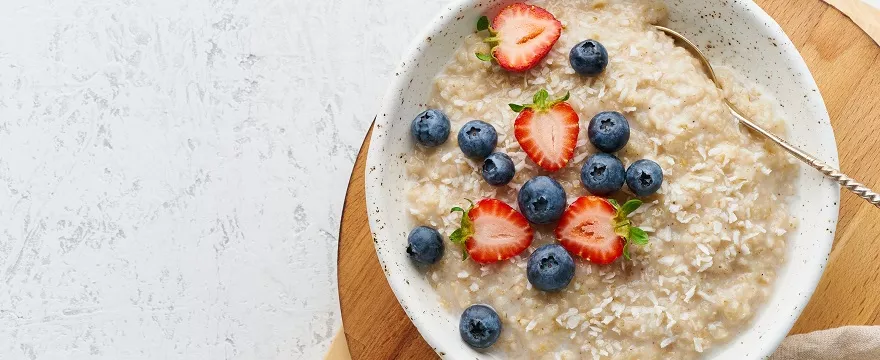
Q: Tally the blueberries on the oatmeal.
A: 11